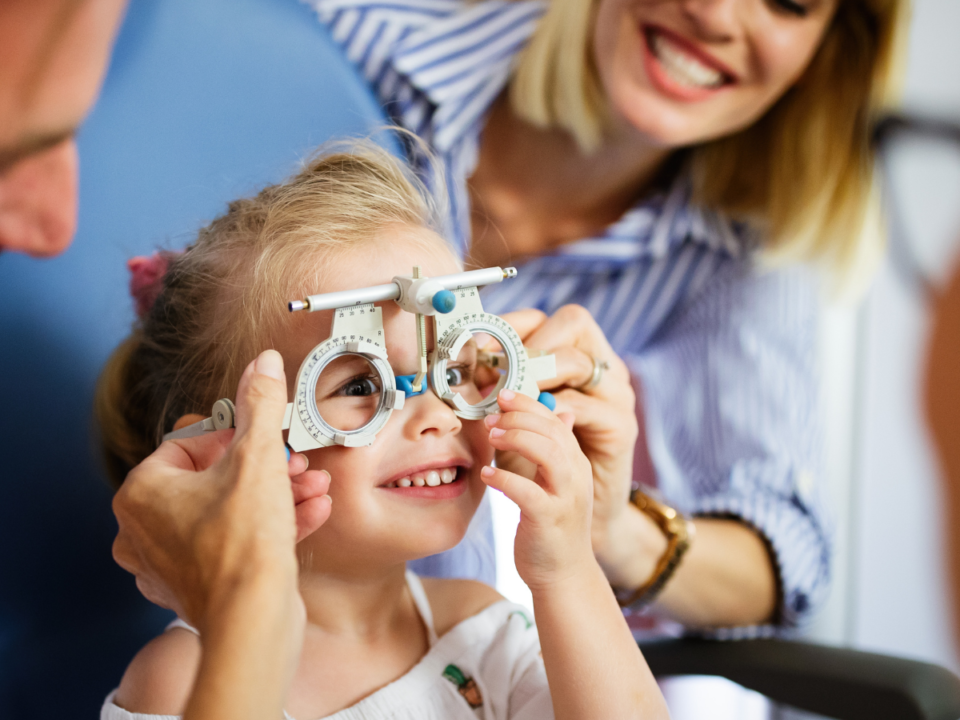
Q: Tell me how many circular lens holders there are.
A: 2